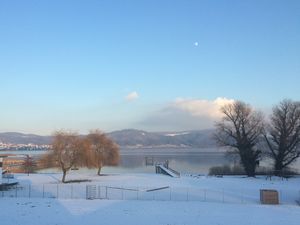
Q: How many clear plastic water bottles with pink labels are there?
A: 0